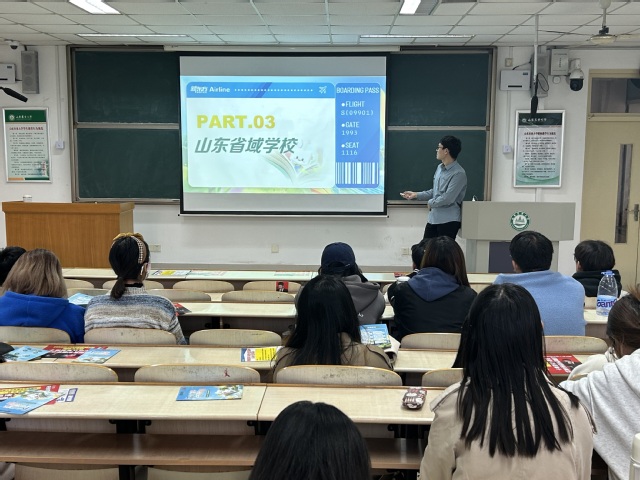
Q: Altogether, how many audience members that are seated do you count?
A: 12